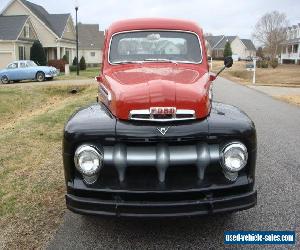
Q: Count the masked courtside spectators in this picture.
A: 0